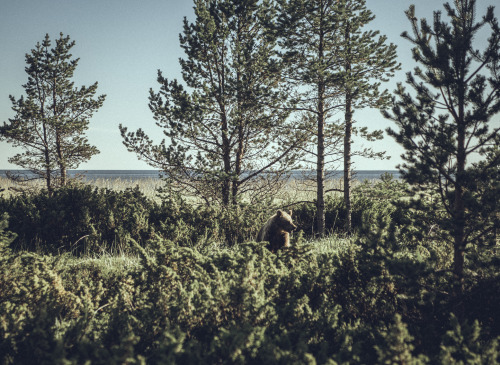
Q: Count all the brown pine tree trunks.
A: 7